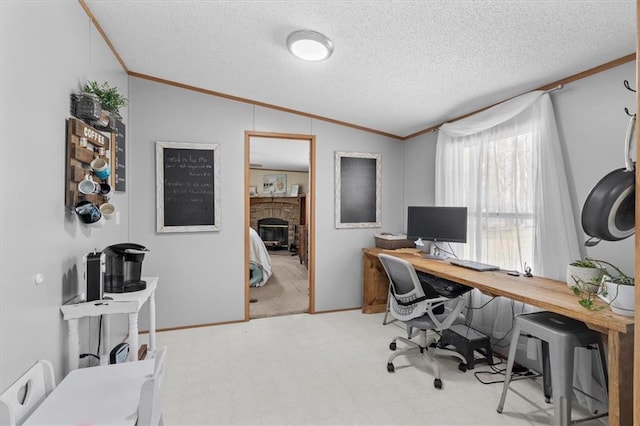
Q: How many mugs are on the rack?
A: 5